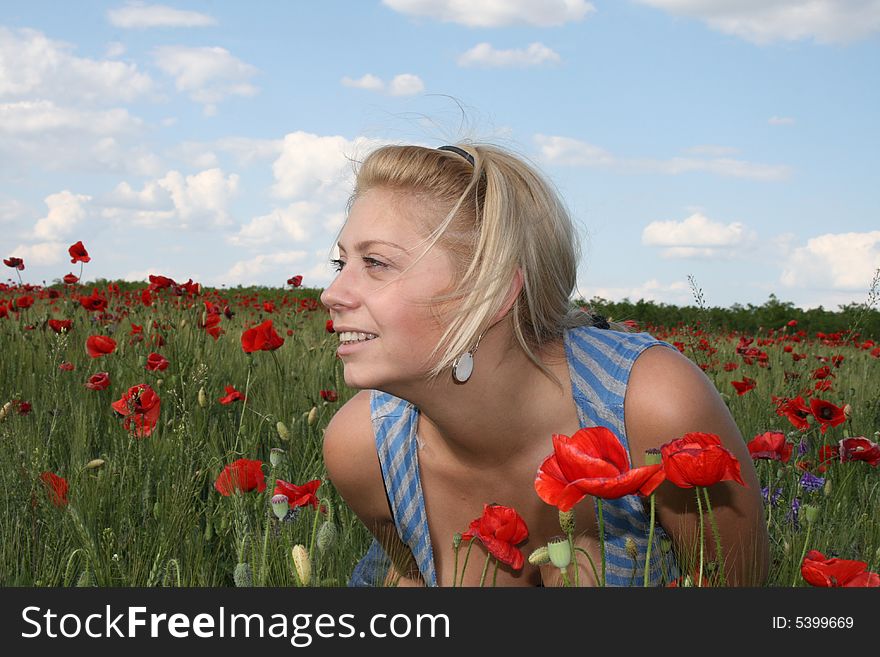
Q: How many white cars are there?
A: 0